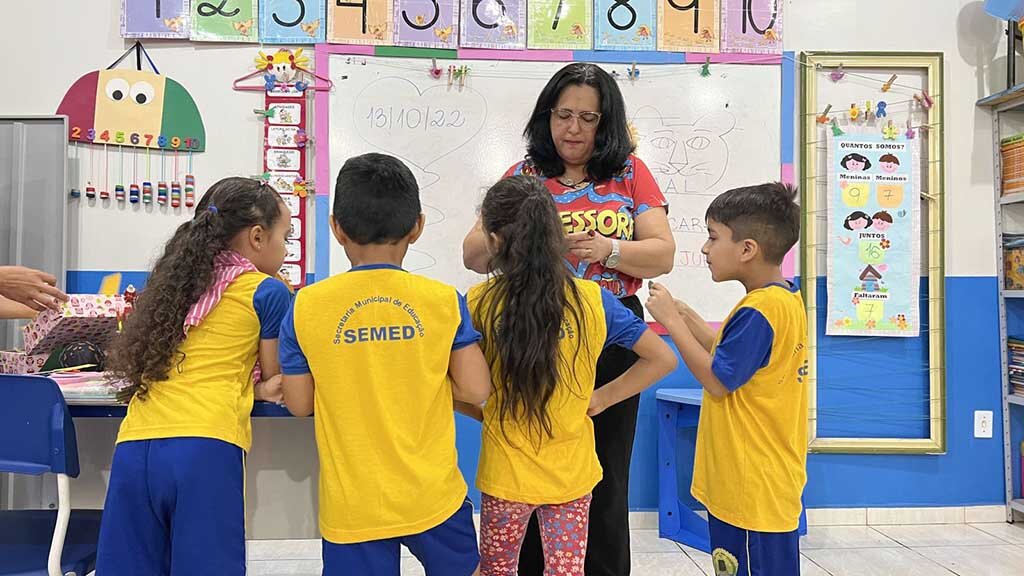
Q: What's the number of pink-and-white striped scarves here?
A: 1